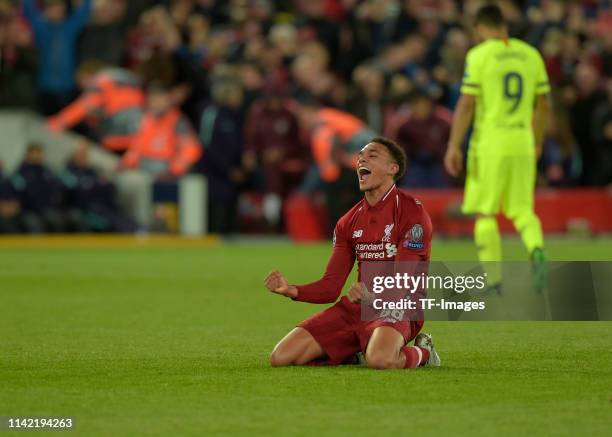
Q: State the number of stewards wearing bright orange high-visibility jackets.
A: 3